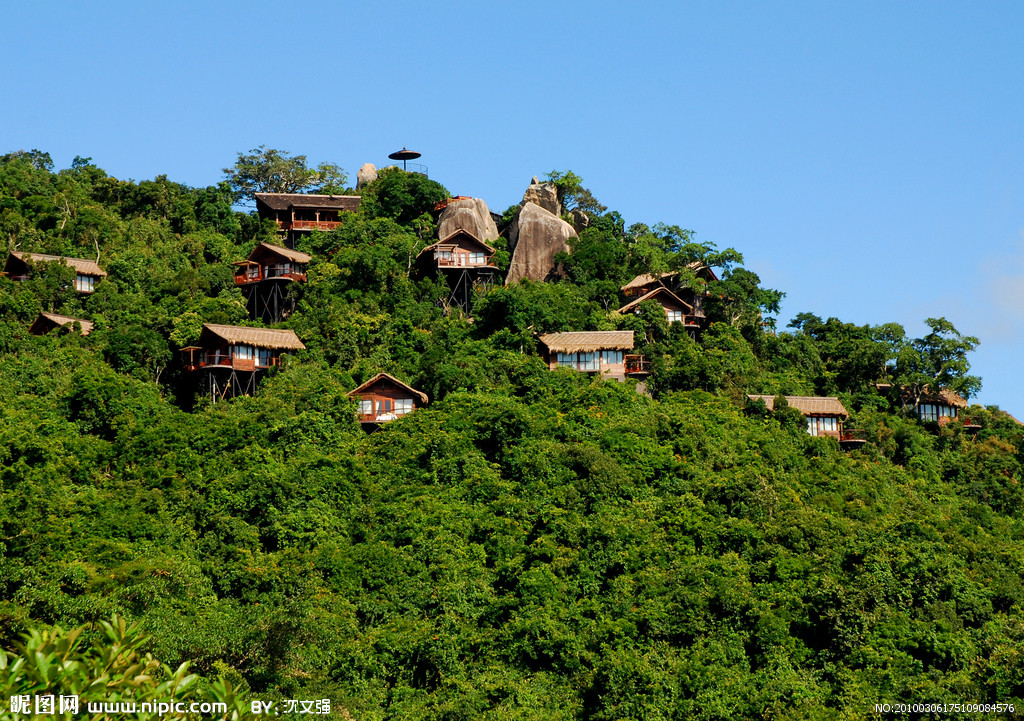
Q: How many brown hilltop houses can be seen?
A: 12